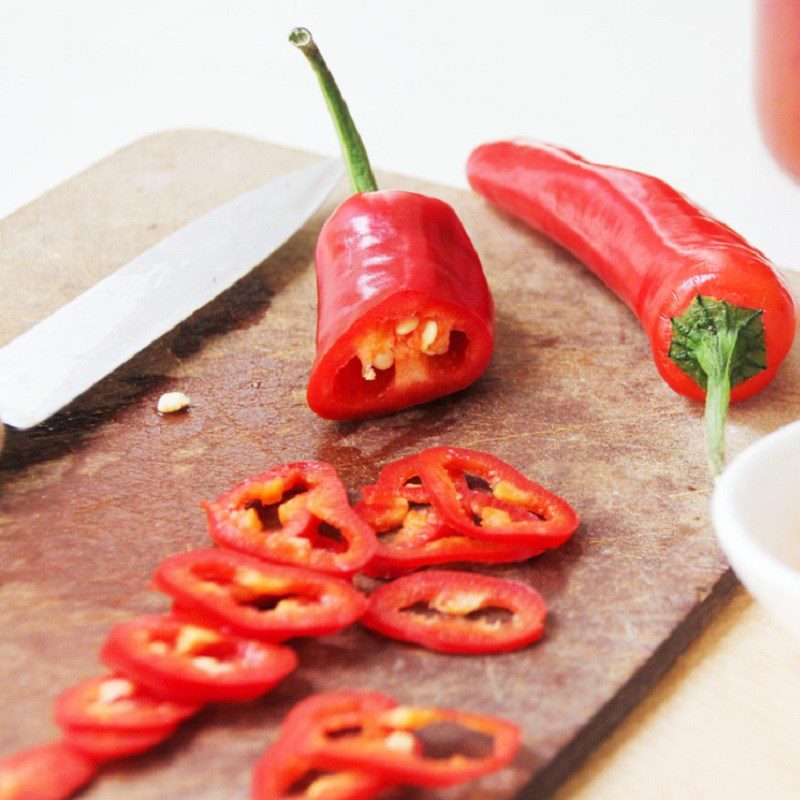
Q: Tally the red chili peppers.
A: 2